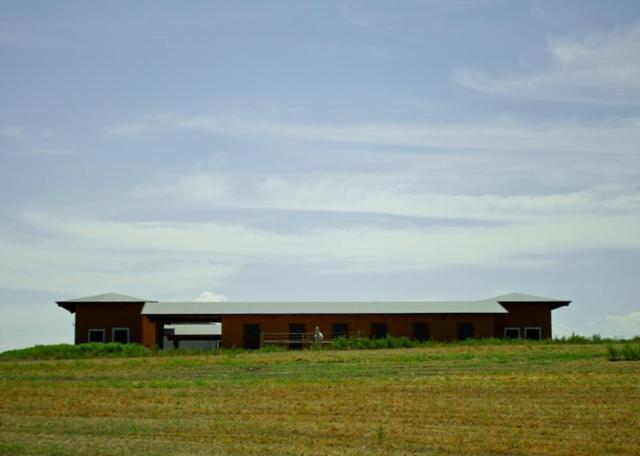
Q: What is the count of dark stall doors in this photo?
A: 6